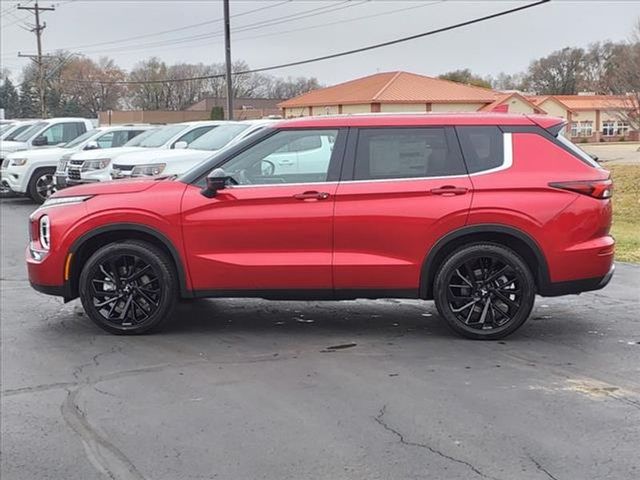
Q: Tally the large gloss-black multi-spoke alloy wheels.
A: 2